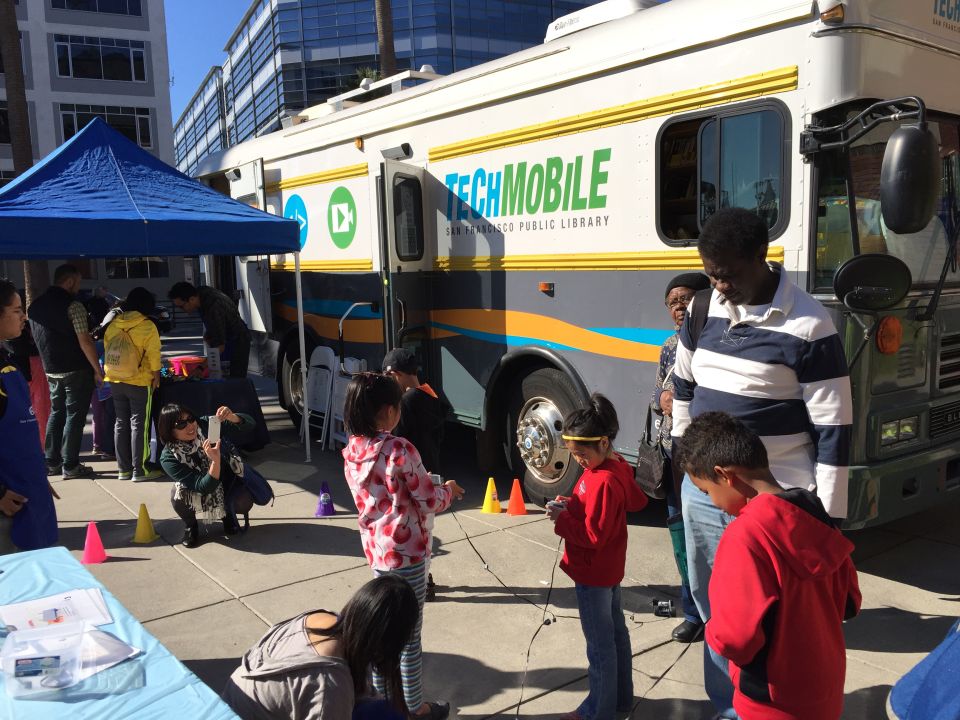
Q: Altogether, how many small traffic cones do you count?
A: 5